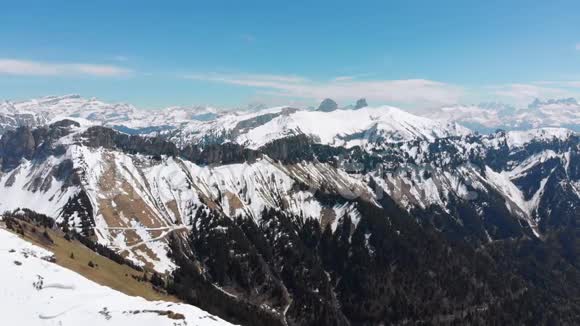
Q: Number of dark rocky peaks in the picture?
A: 2